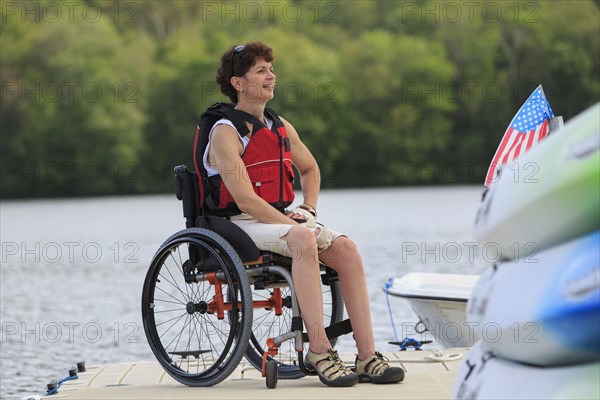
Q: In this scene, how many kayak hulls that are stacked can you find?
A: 3